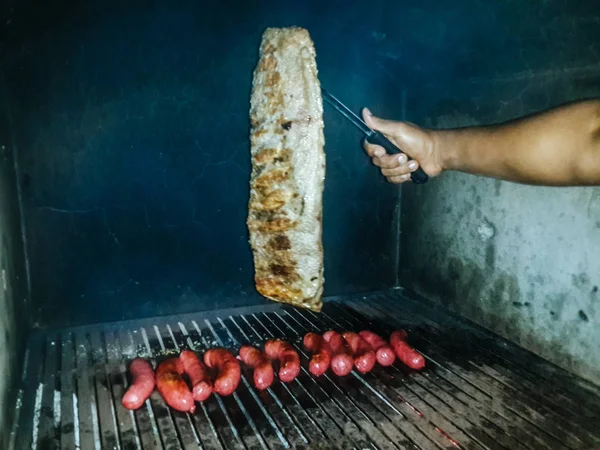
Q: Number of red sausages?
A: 11